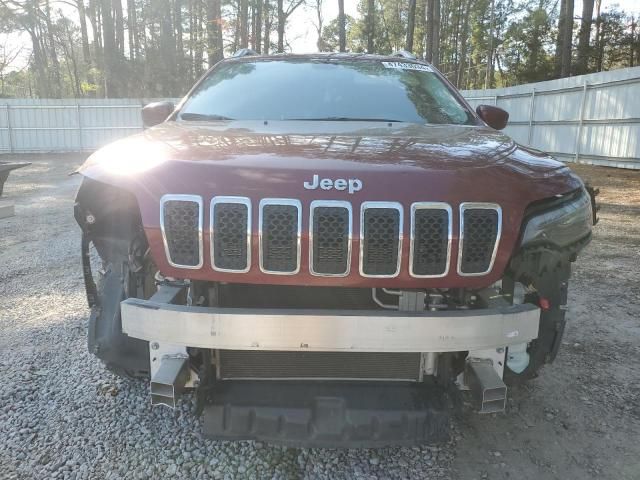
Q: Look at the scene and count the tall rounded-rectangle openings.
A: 7